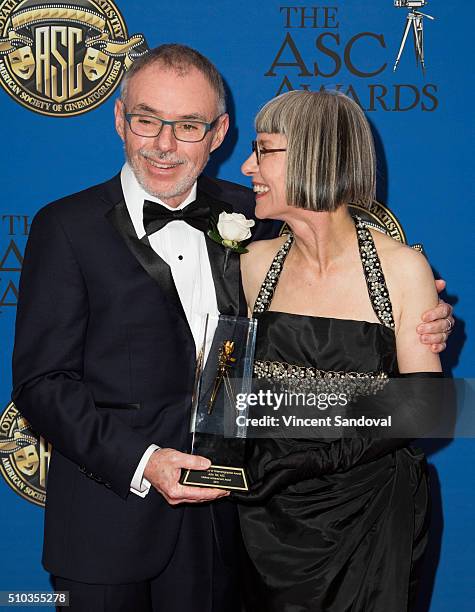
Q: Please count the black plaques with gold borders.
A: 1